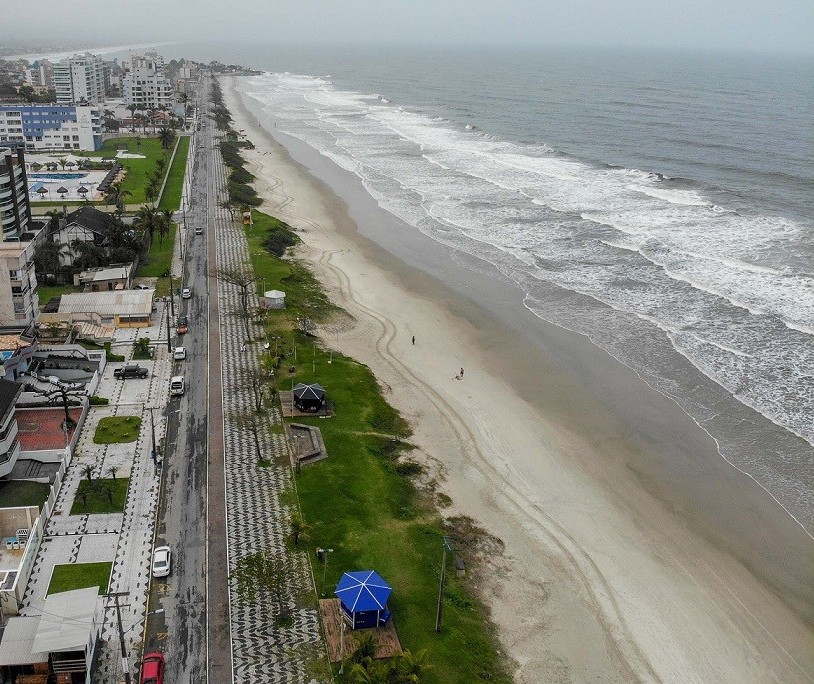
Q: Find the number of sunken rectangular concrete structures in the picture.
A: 1